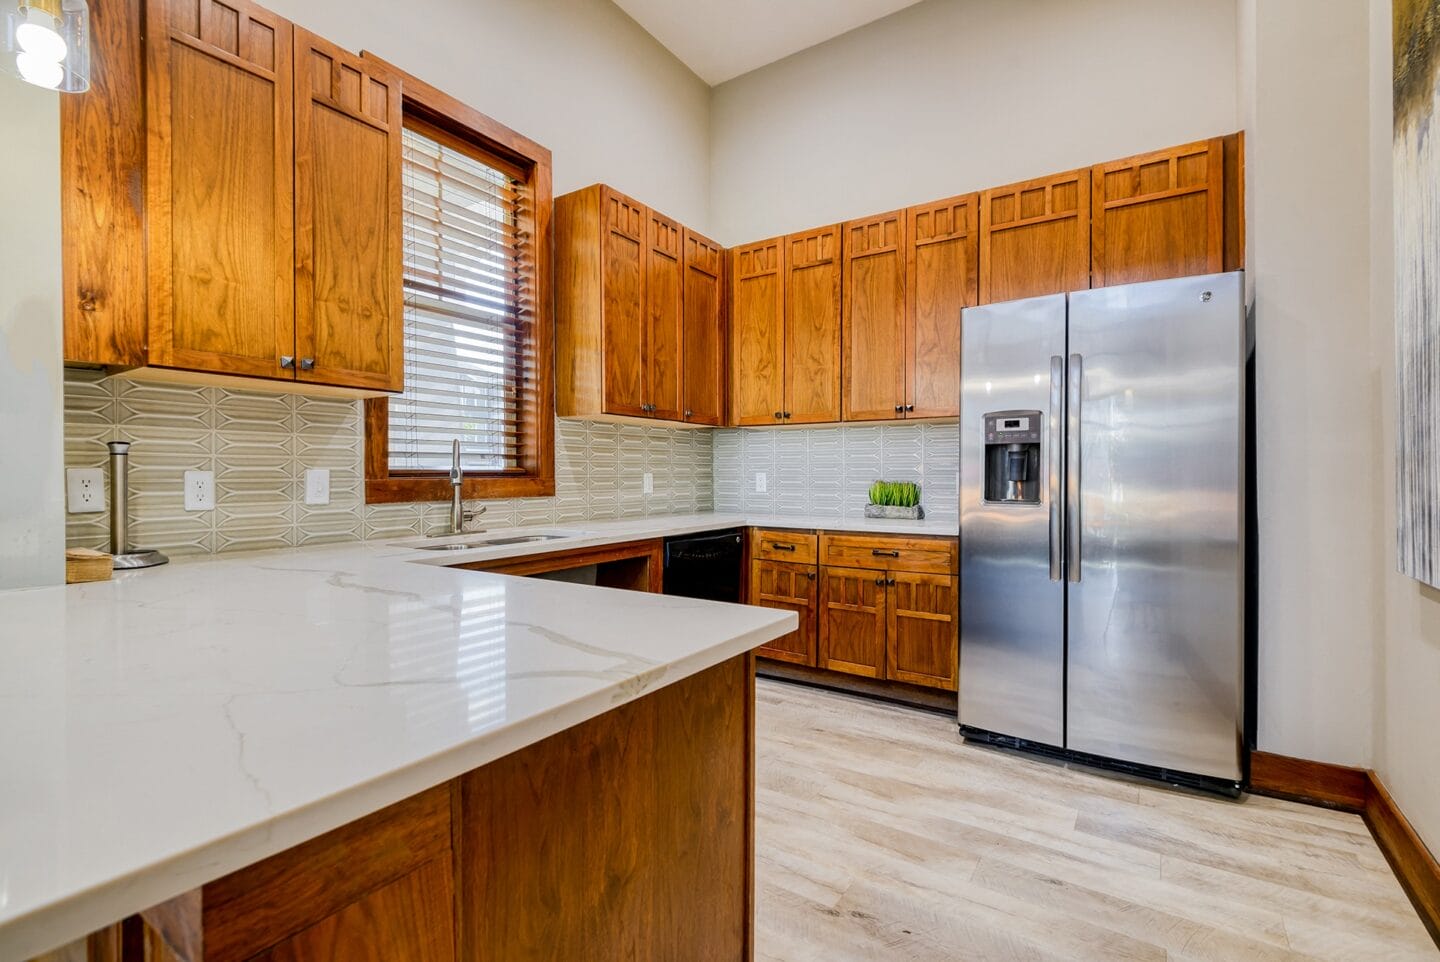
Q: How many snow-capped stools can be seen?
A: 0